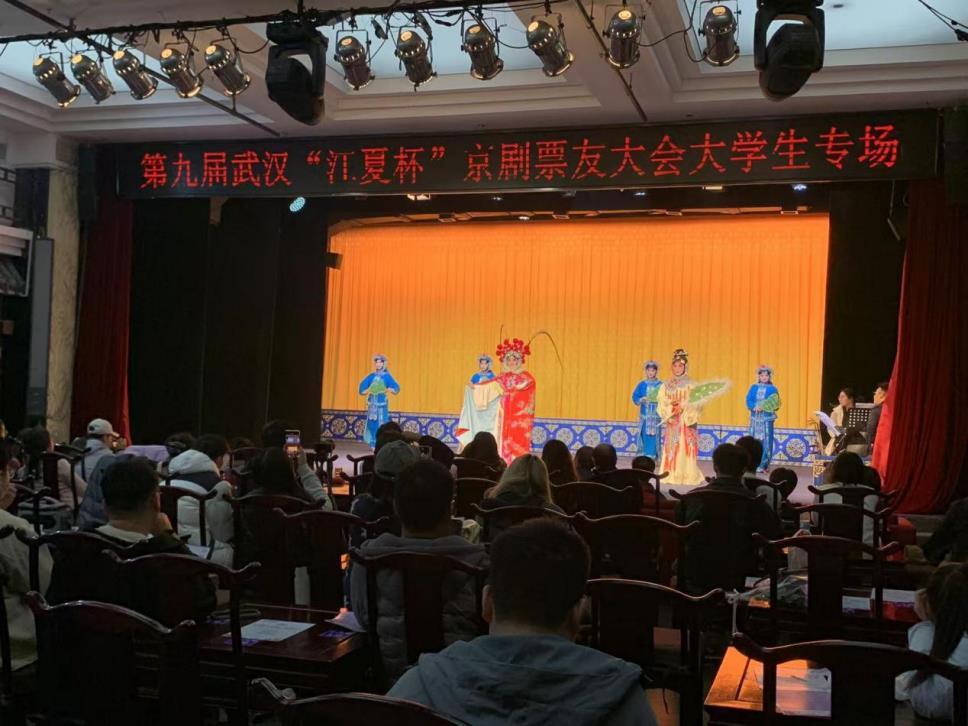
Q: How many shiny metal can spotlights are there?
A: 11